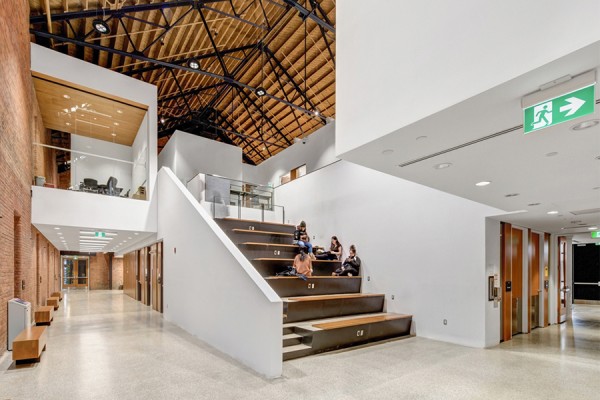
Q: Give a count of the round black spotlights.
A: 3